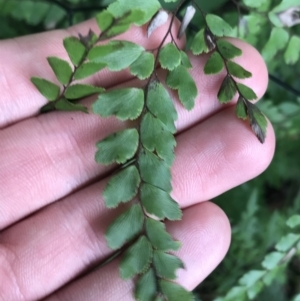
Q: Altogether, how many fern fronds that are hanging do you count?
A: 3